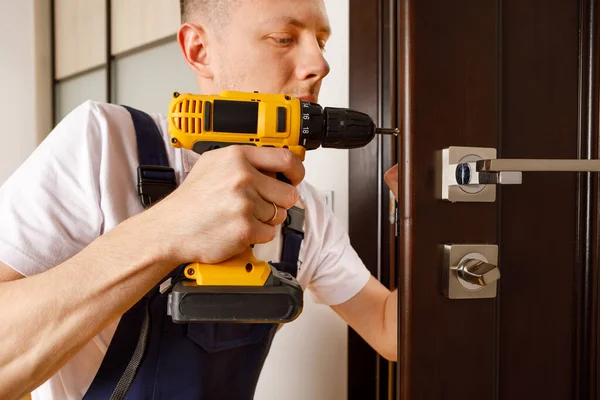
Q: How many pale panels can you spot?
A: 4